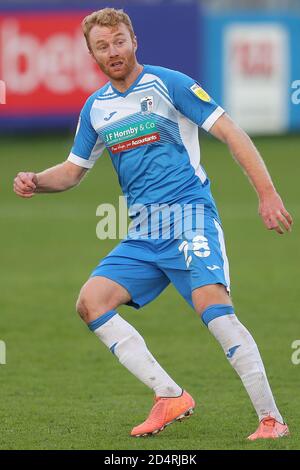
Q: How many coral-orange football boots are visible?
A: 2